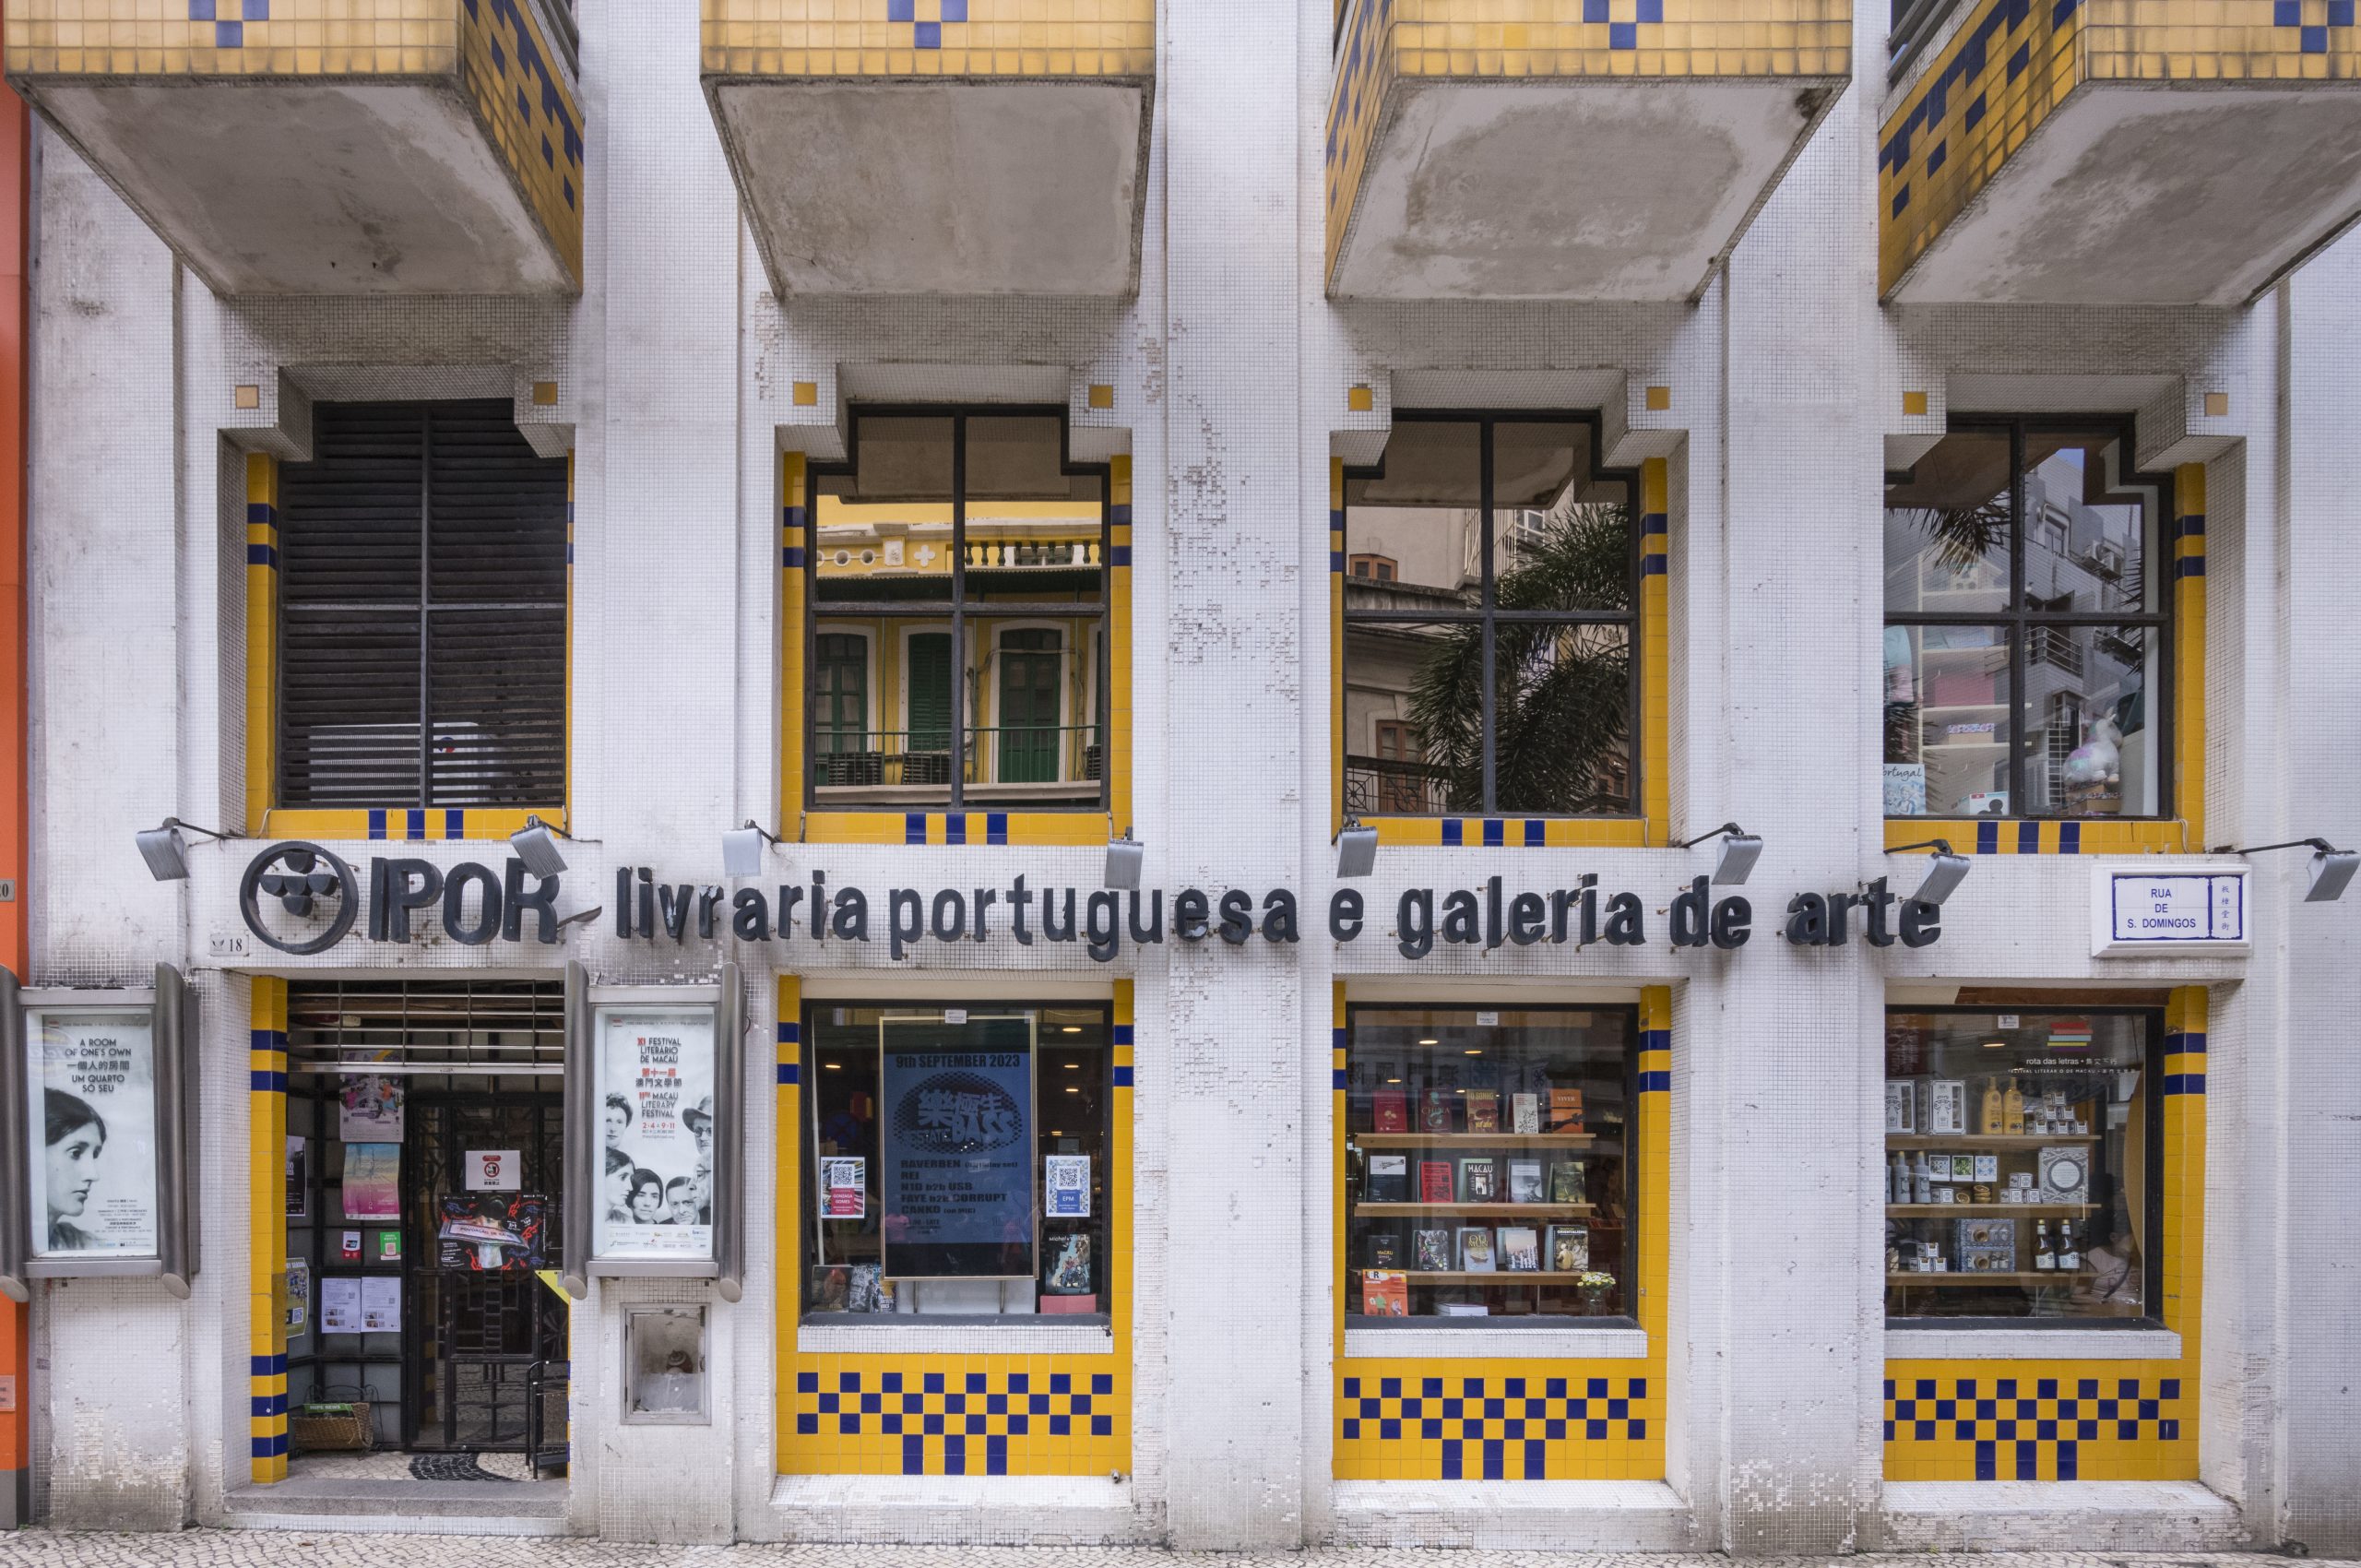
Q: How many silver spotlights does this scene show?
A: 8